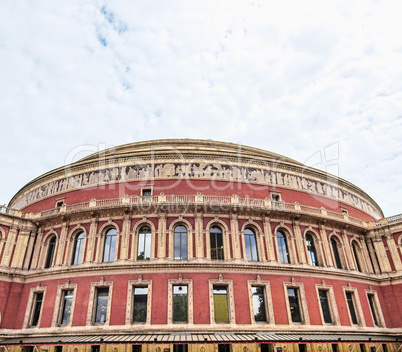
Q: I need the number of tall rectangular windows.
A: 11